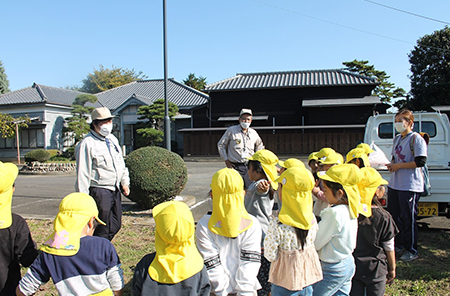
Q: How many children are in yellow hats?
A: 14